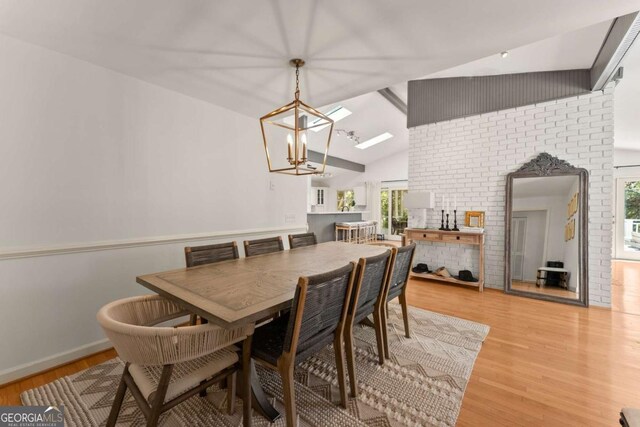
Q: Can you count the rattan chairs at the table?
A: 1